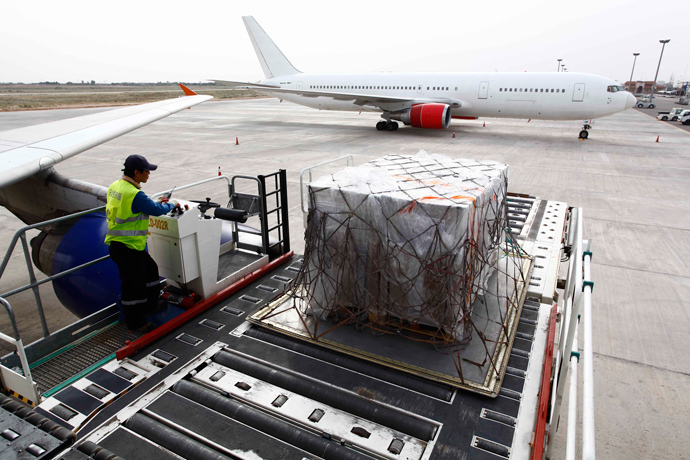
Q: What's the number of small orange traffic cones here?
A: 5